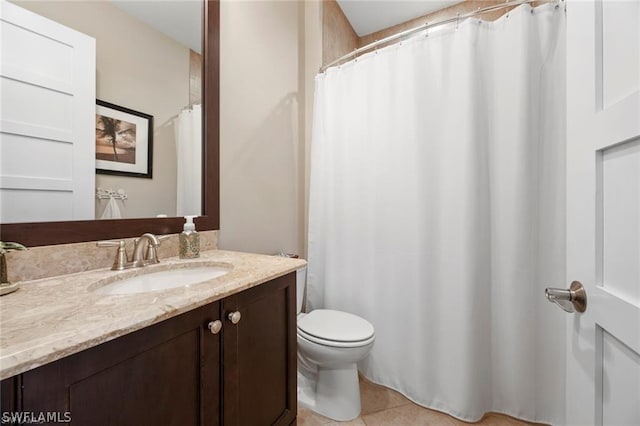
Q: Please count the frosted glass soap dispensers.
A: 1